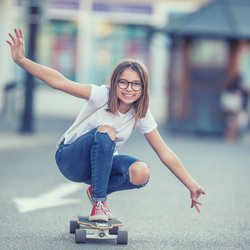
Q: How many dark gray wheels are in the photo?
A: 4